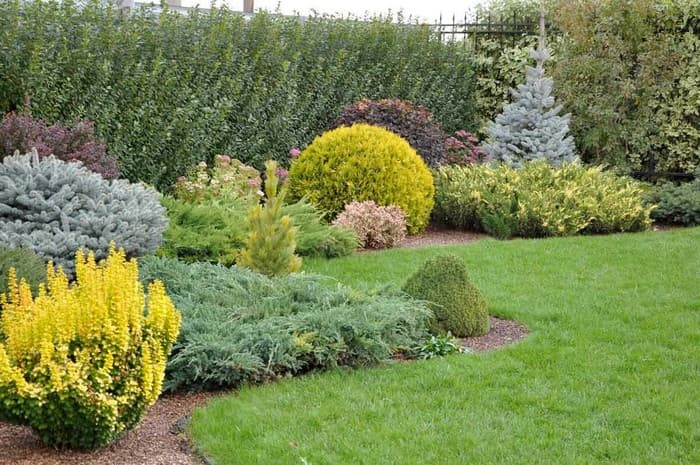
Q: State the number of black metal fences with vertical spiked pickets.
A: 1